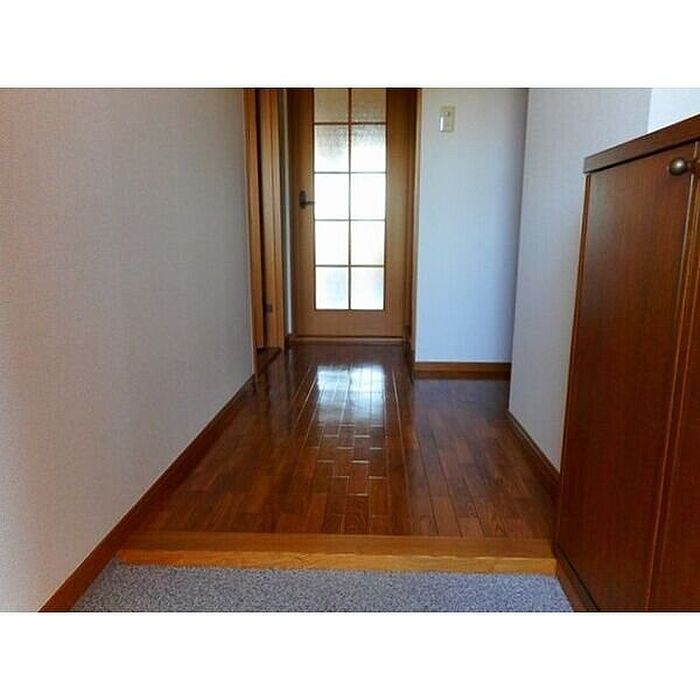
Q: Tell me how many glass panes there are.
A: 10